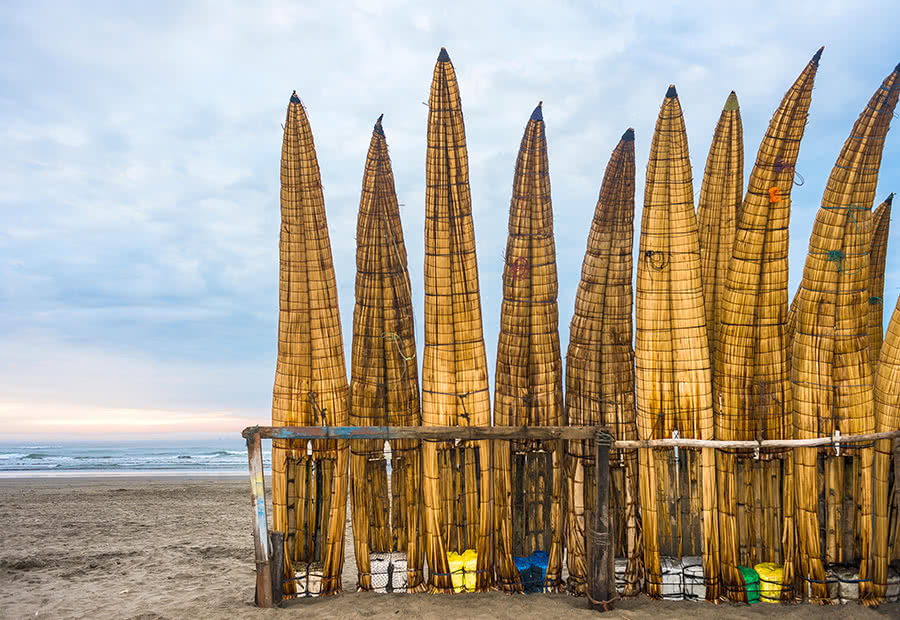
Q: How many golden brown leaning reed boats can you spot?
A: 11